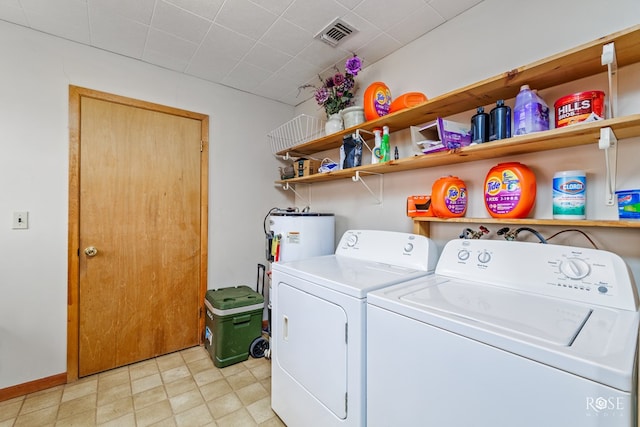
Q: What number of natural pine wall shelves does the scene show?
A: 3